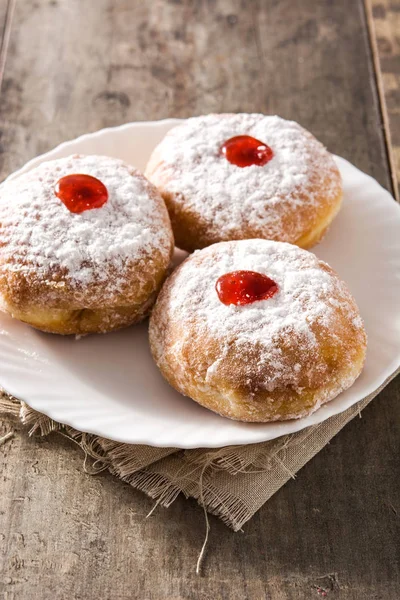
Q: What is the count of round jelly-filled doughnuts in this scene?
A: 3